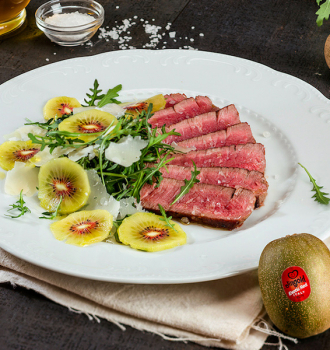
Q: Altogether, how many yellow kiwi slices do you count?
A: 7